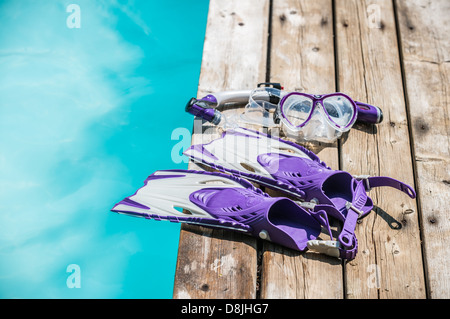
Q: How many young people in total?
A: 0